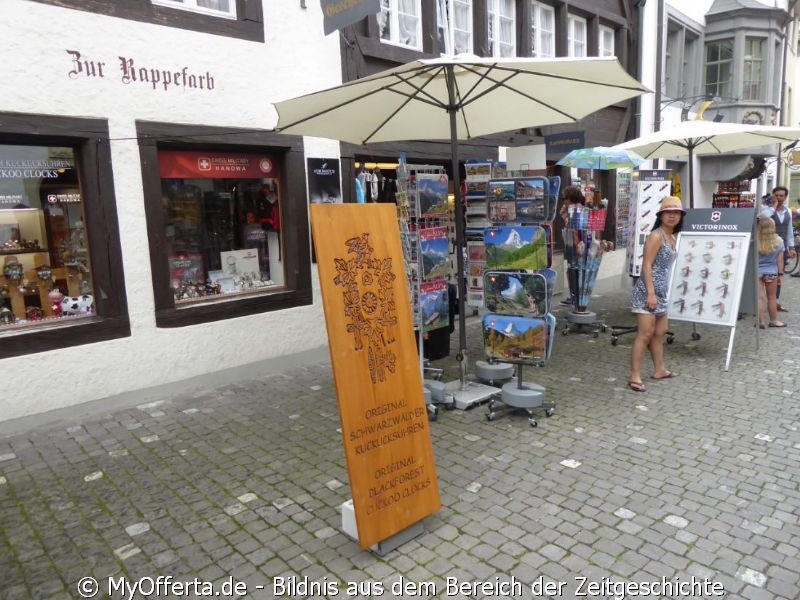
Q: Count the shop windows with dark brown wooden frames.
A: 2